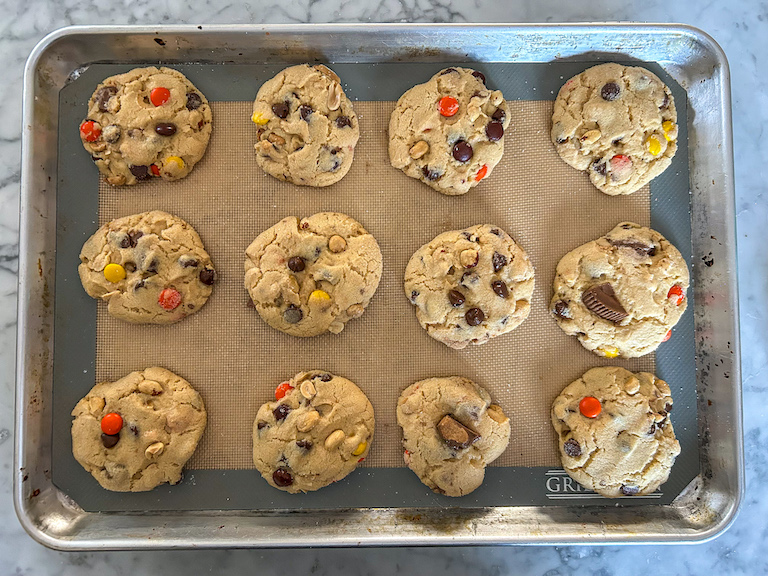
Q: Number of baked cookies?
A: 12